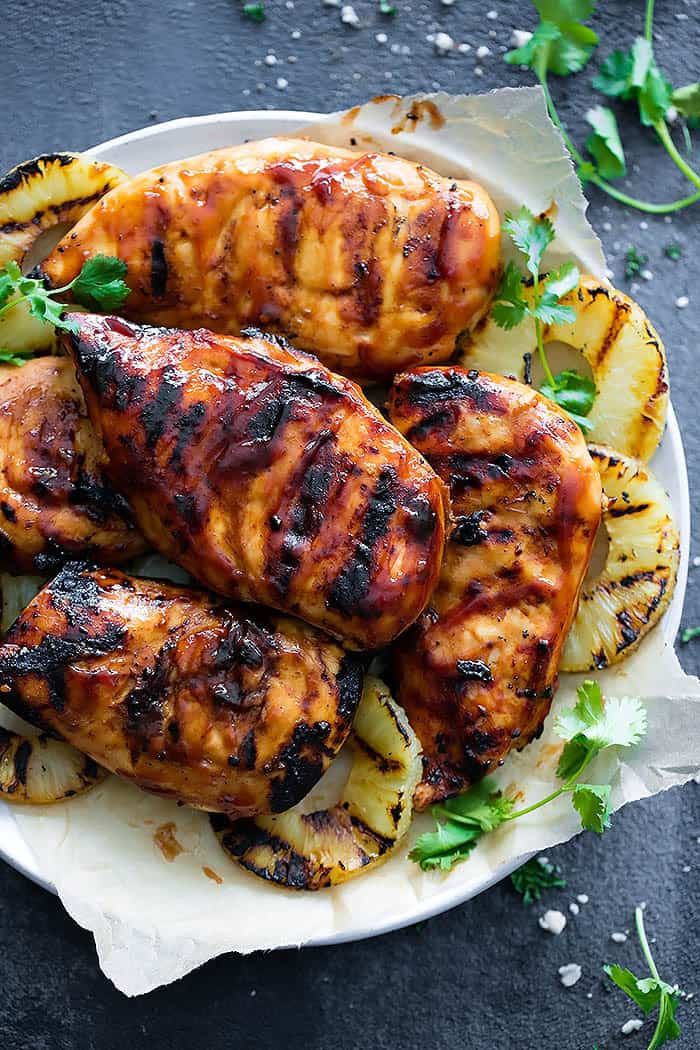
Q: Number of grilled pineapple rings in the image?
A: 5